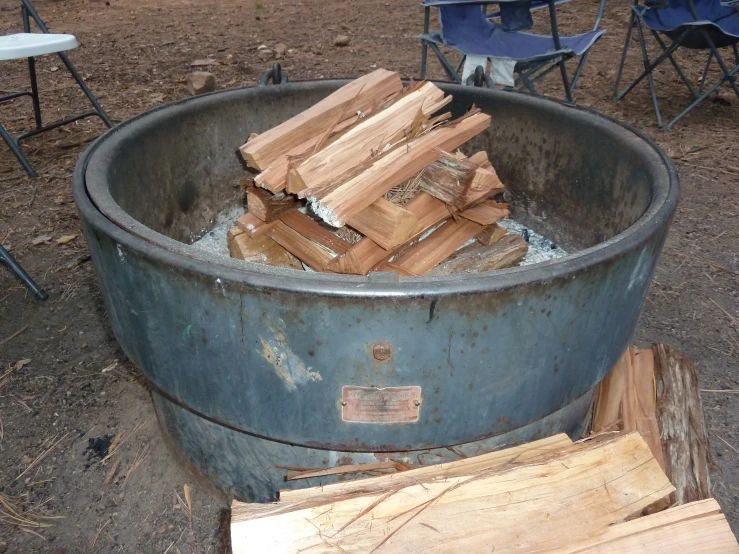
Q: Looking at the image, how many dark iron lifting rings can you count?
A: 2